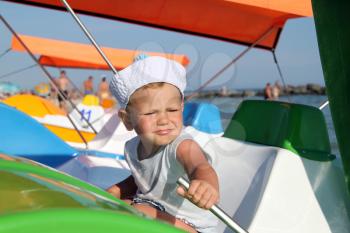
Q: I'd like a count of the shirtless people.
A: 5